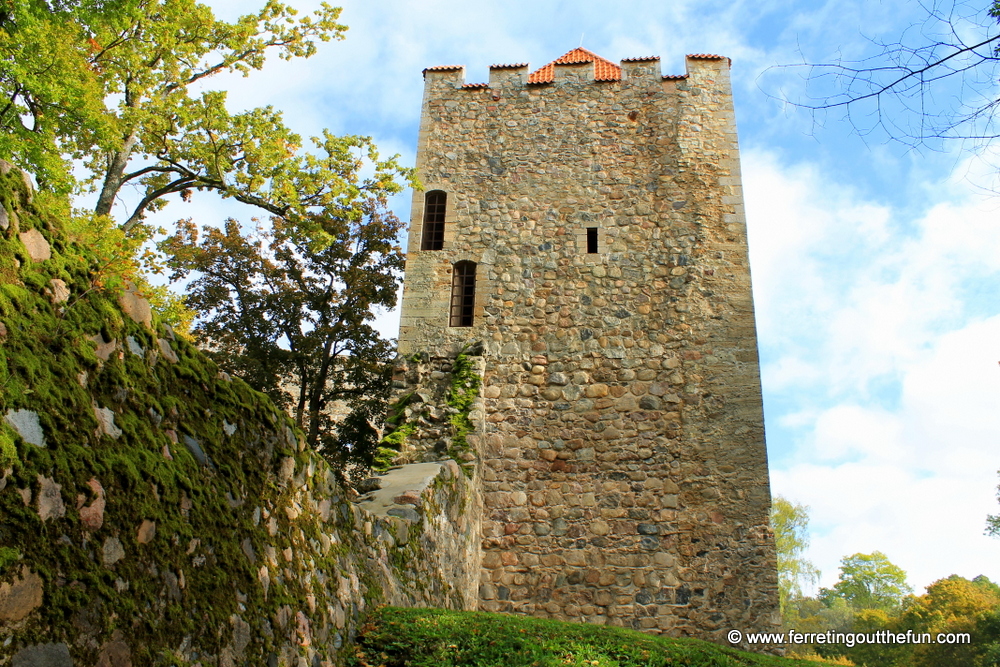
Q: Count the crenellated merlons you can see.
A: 5